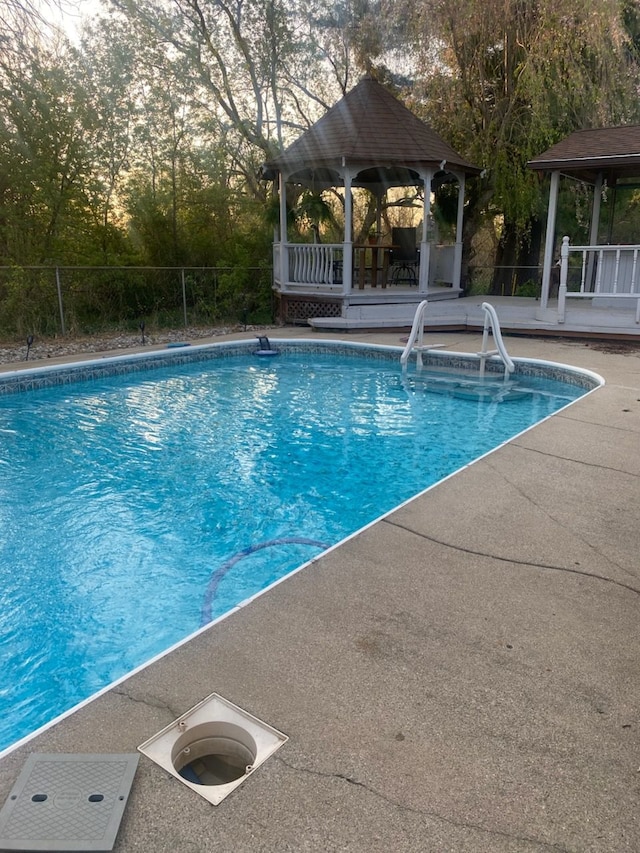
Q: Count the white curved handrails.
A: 2